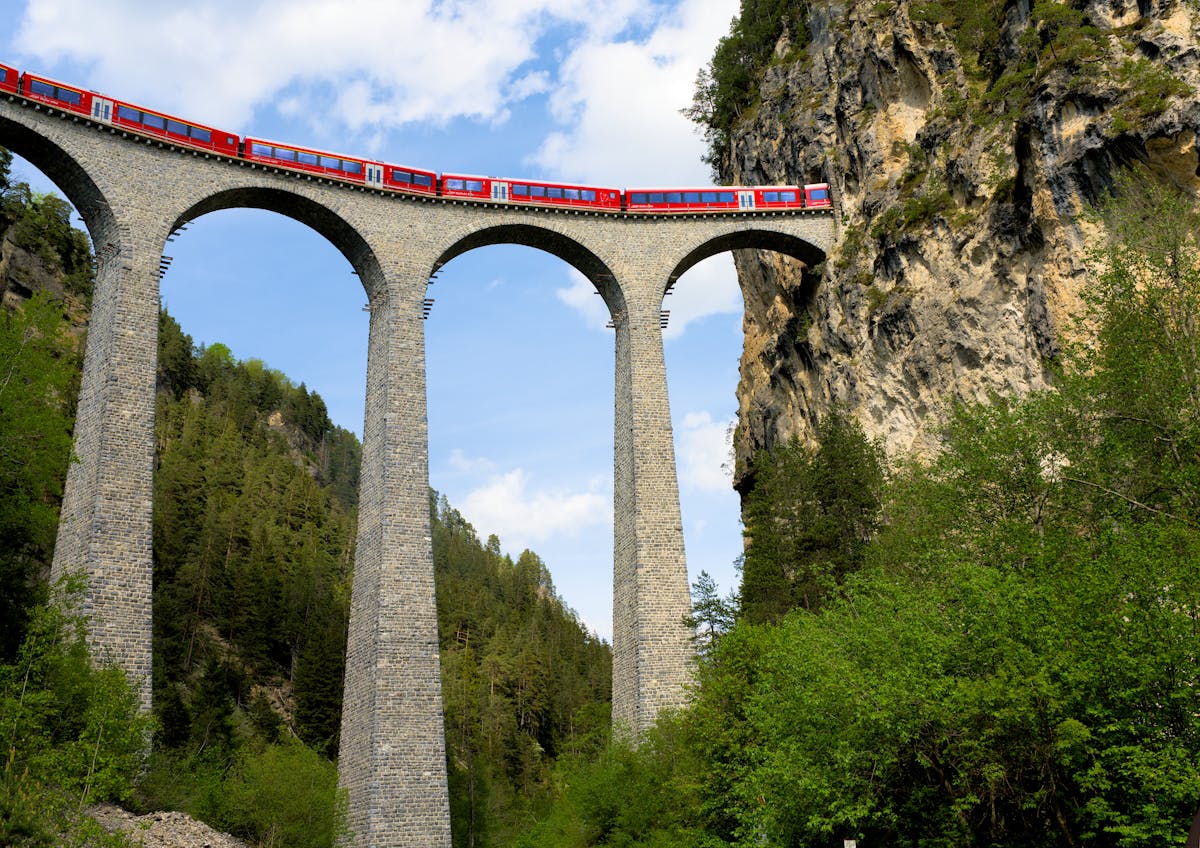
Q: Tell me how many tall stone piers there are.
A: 3